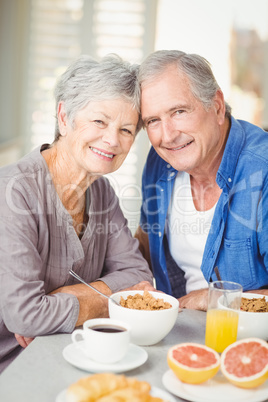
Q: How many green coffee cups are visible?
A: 0